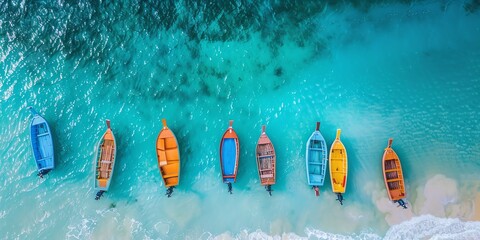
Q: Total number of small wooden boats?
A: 8